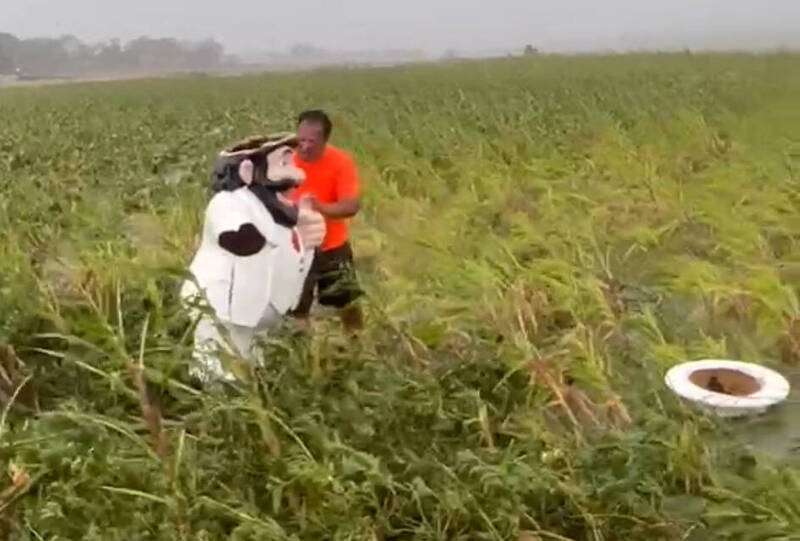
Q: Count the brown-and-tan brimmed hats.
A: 1